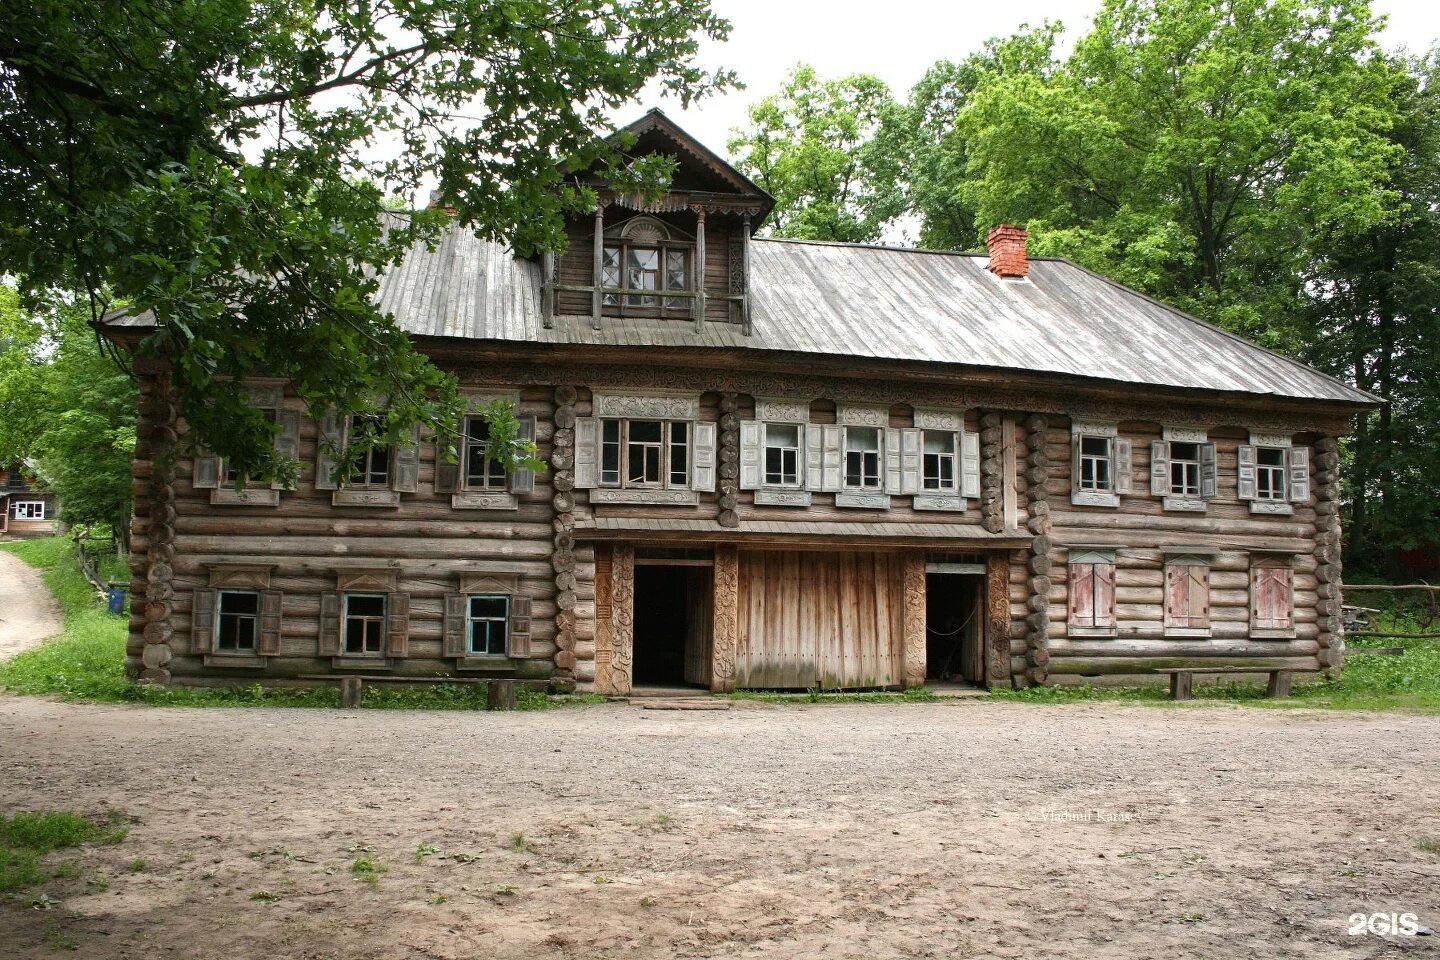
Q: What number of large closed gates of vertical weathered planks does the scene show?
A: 1